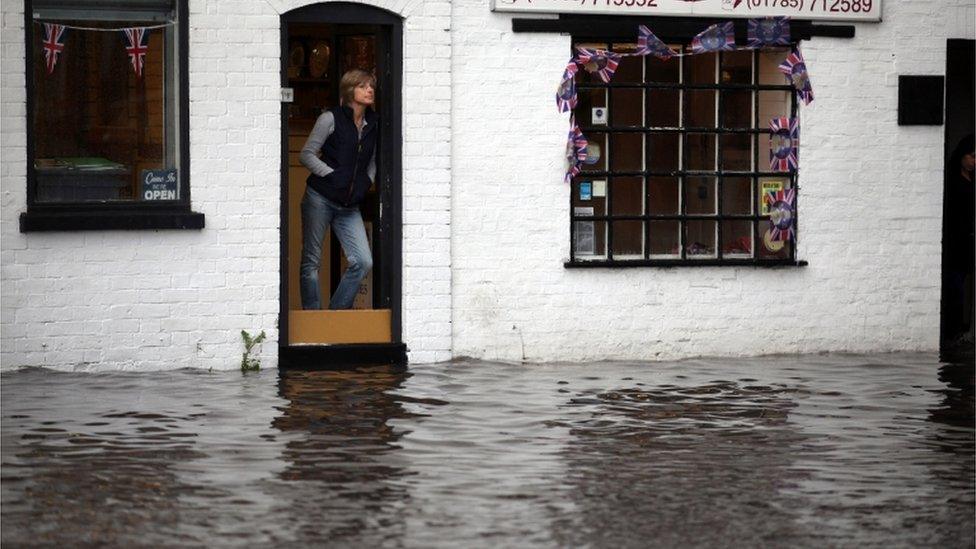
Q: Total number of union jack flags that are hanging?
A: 11